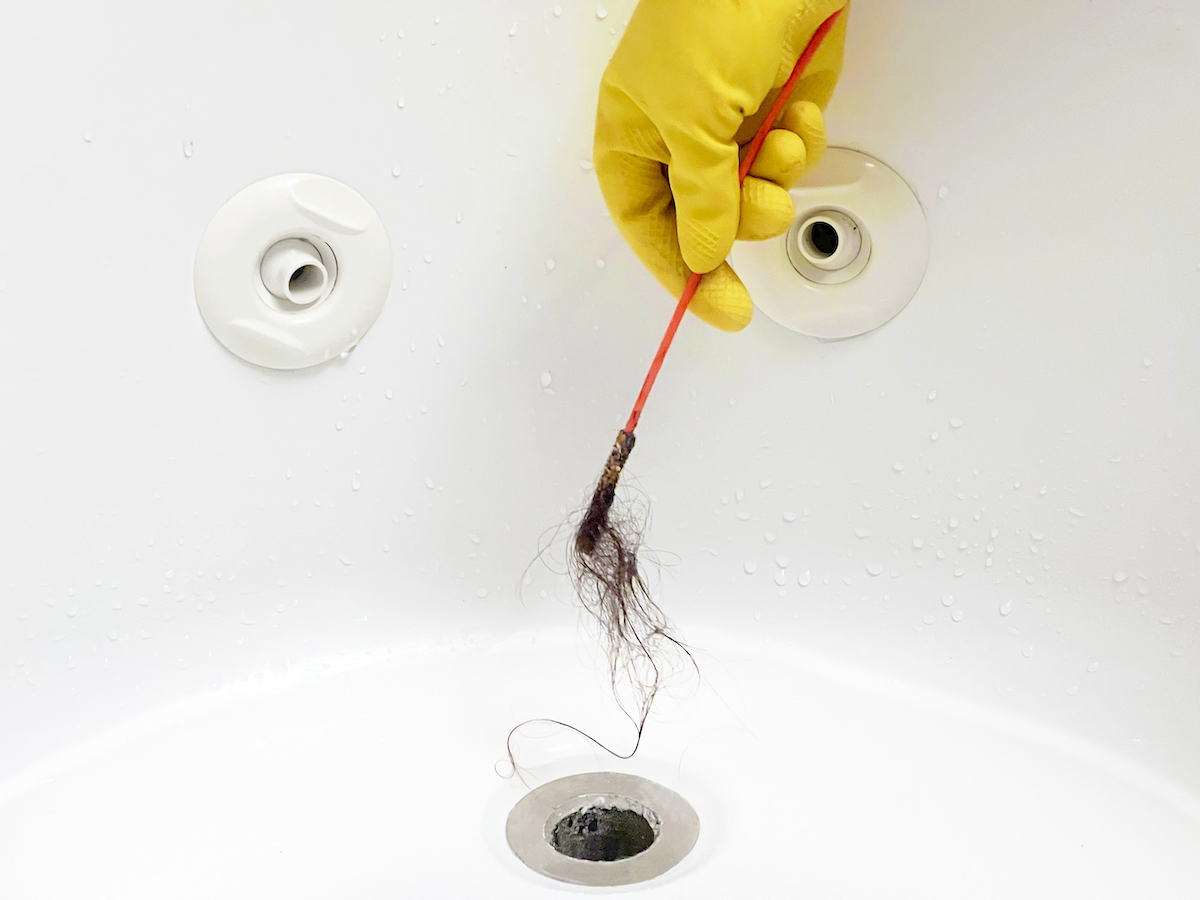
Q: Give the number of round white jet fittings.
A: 2